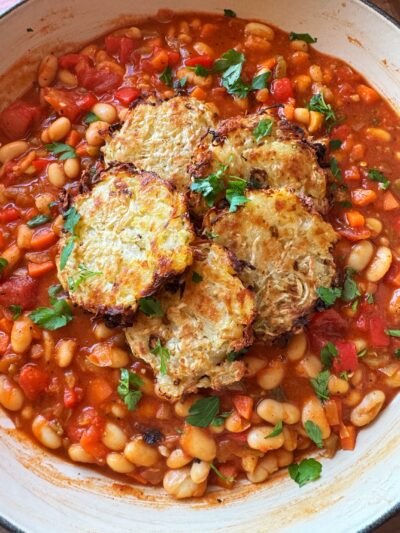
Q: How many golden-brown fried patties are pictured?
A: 5